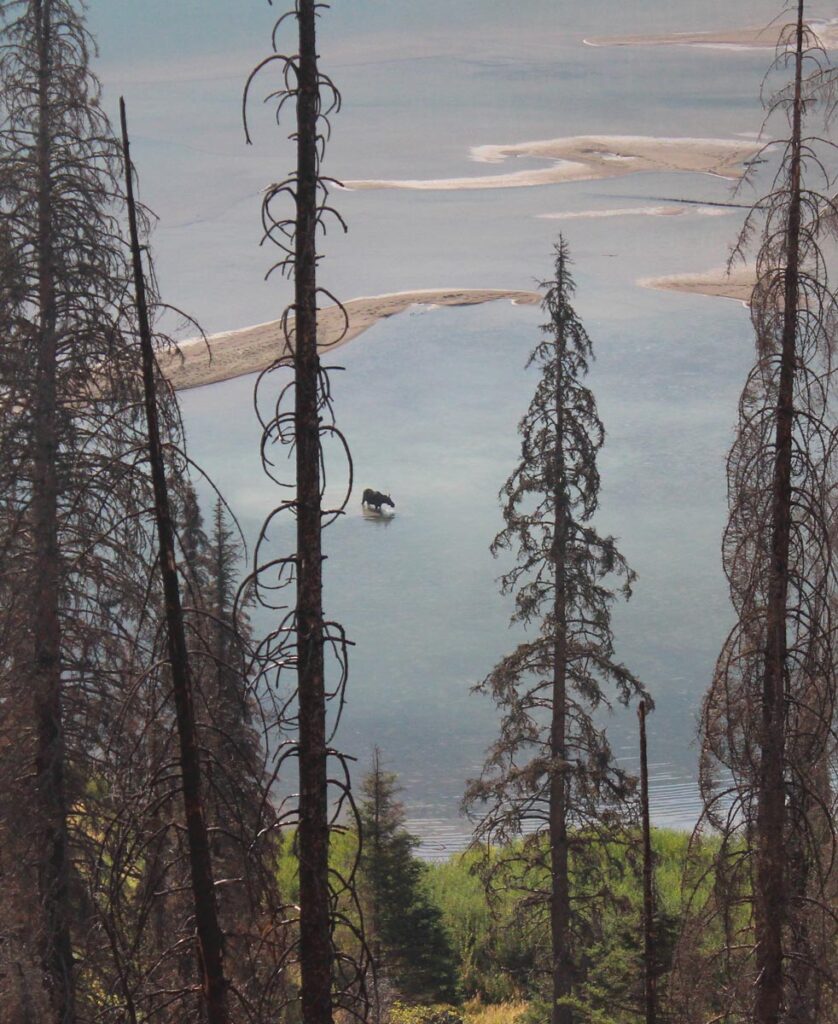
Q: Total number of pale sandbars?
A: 5